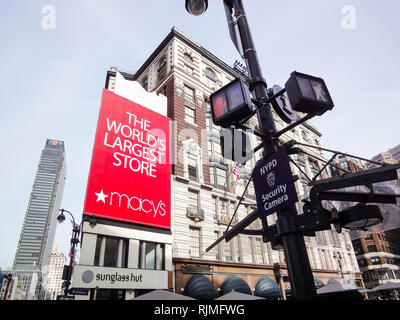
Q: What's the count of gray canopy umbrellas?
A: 4